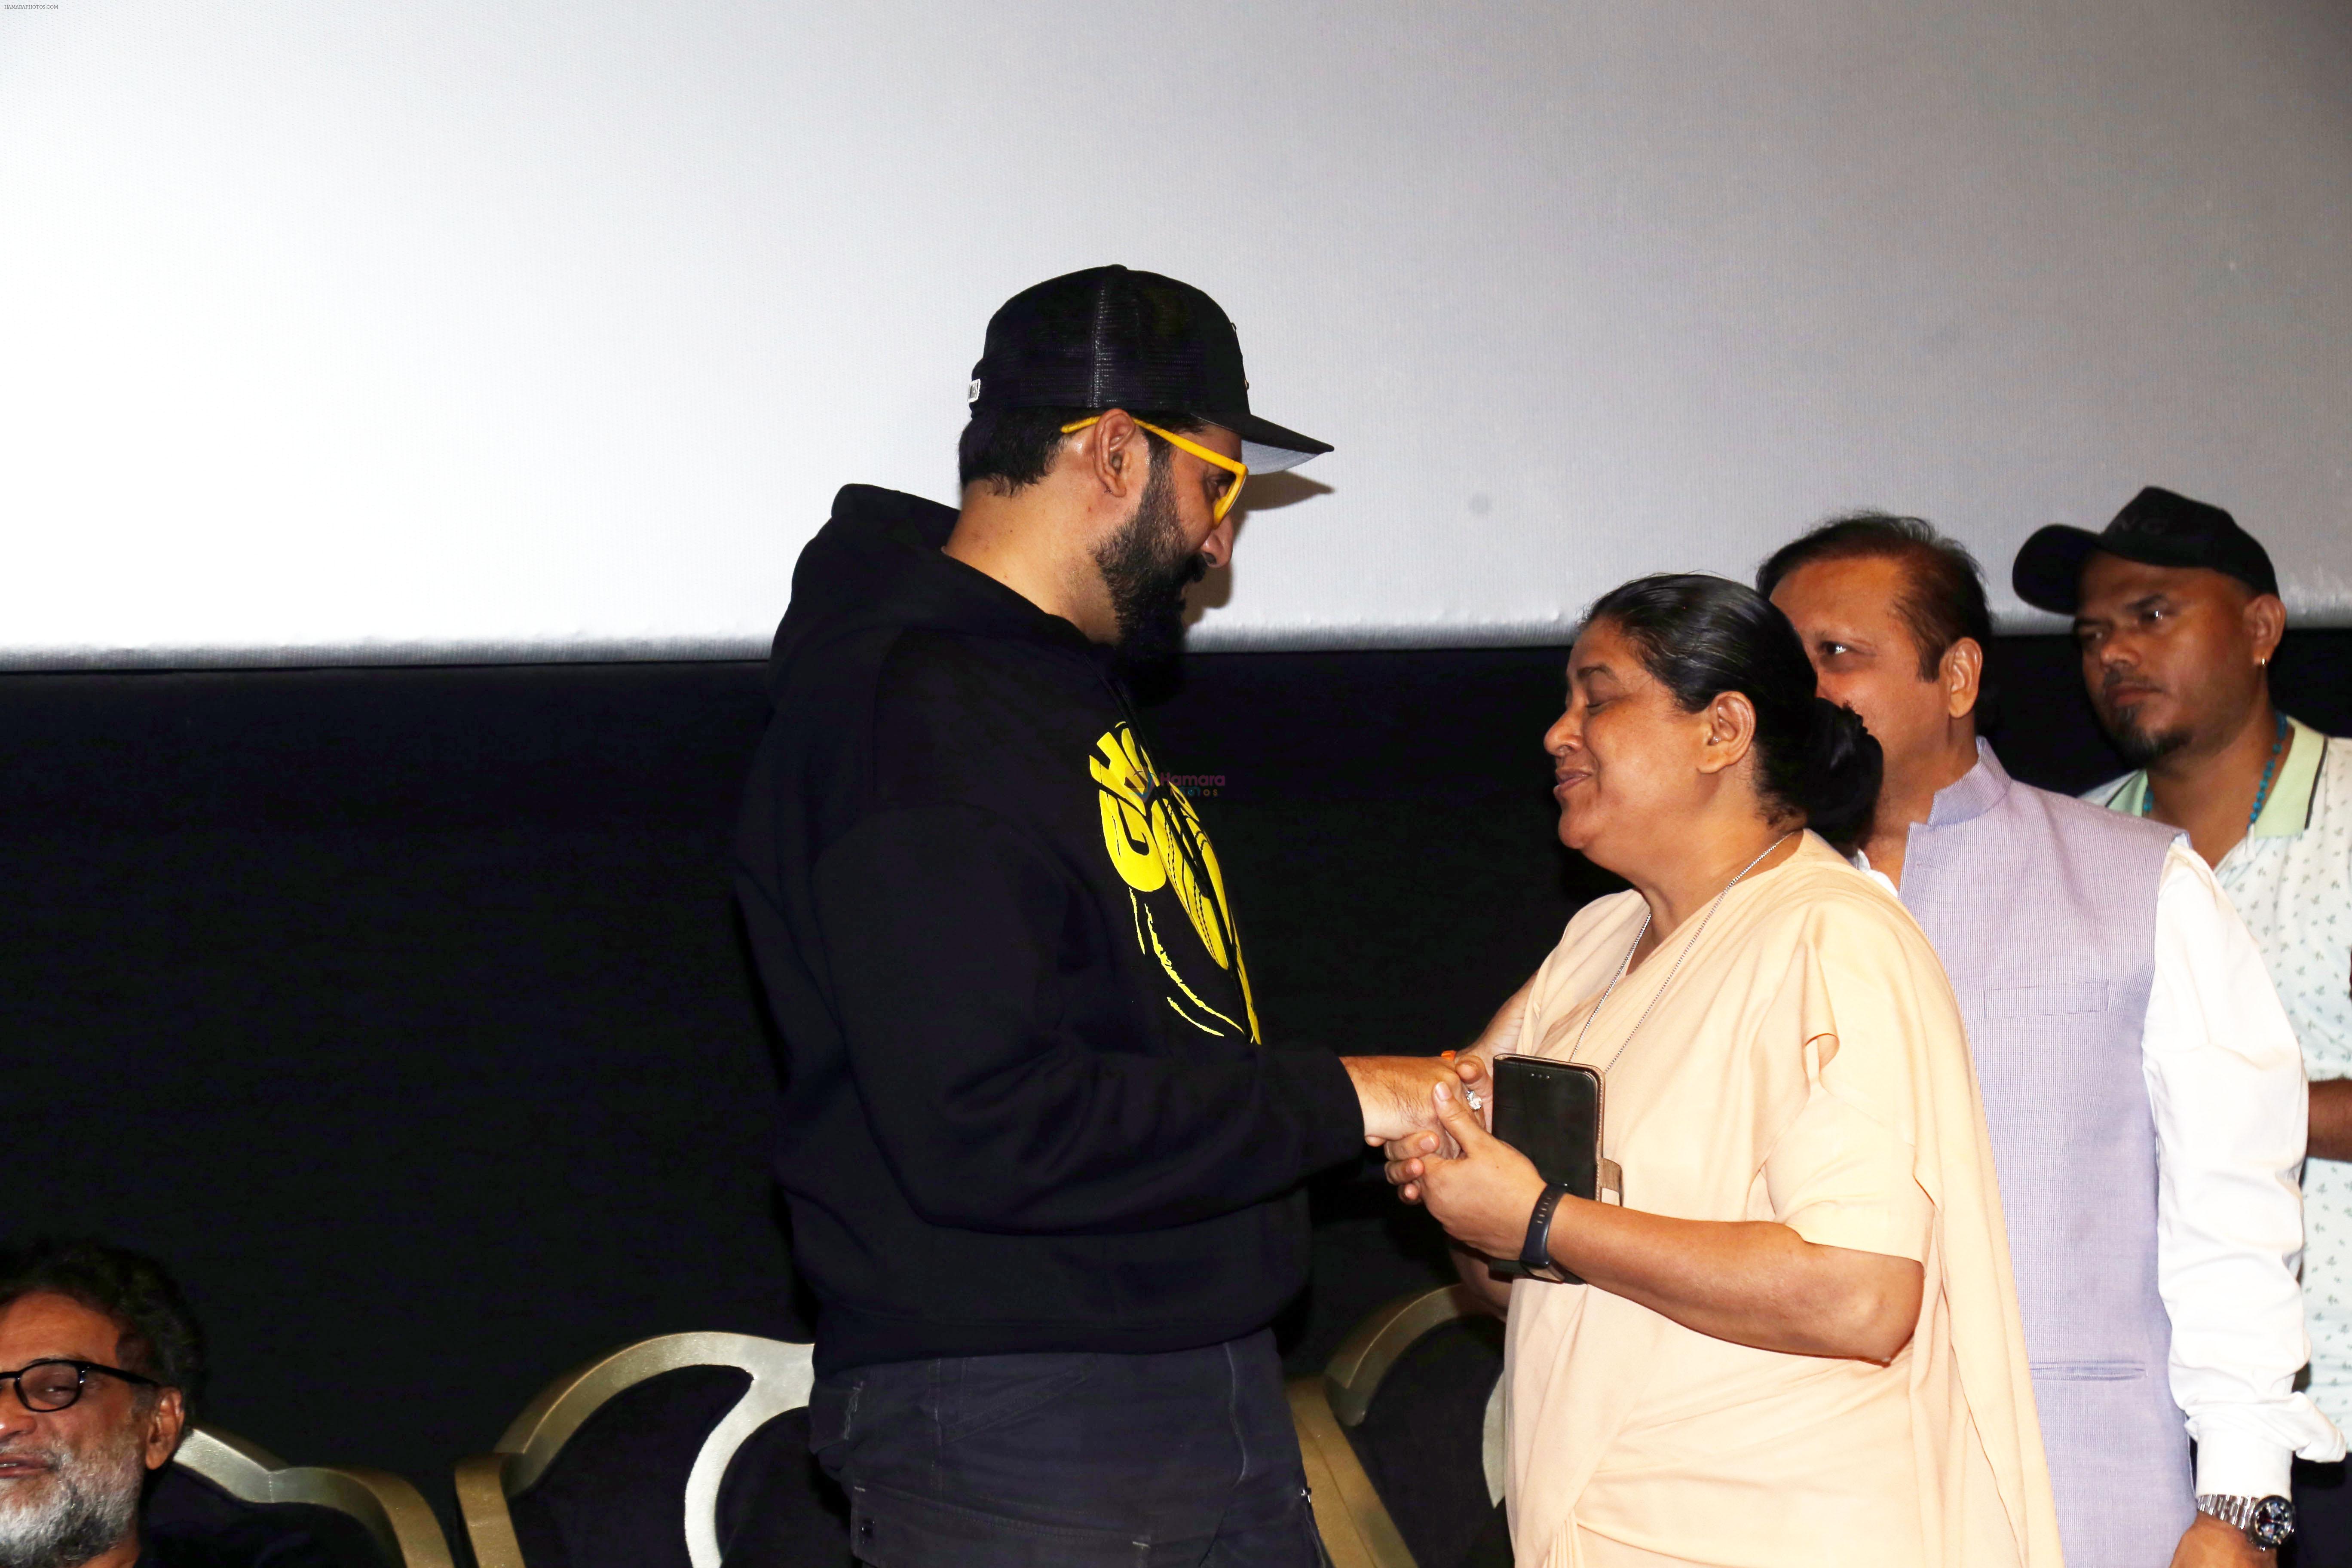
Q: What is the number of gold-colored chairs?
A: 3